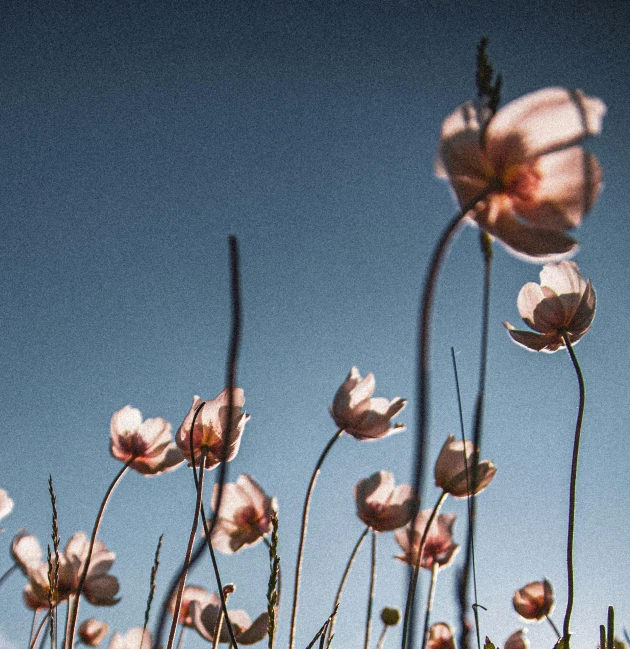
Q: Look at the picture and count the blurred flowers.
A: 1